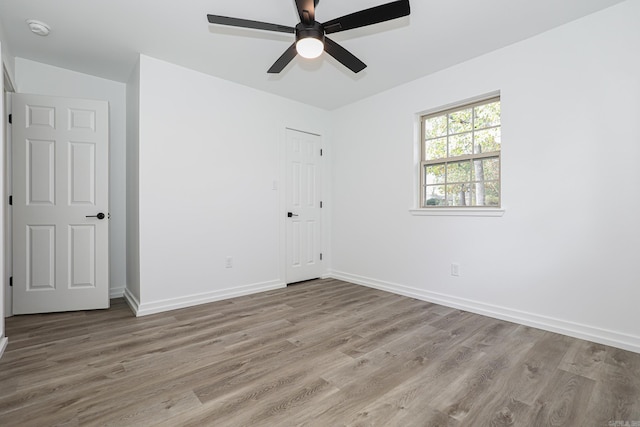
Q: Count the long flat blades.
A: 5